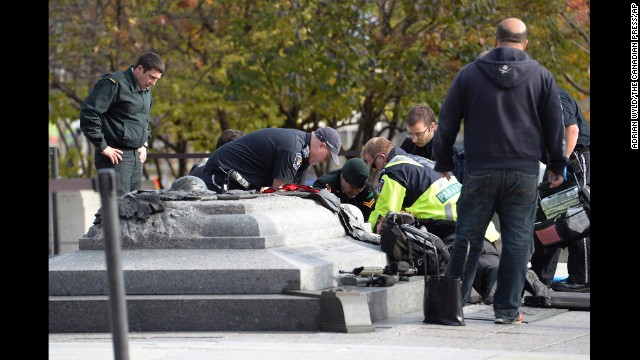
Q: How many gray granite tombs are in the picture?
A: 1